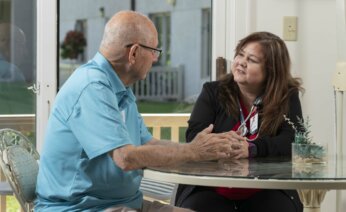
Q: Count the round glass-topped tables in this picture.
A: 1